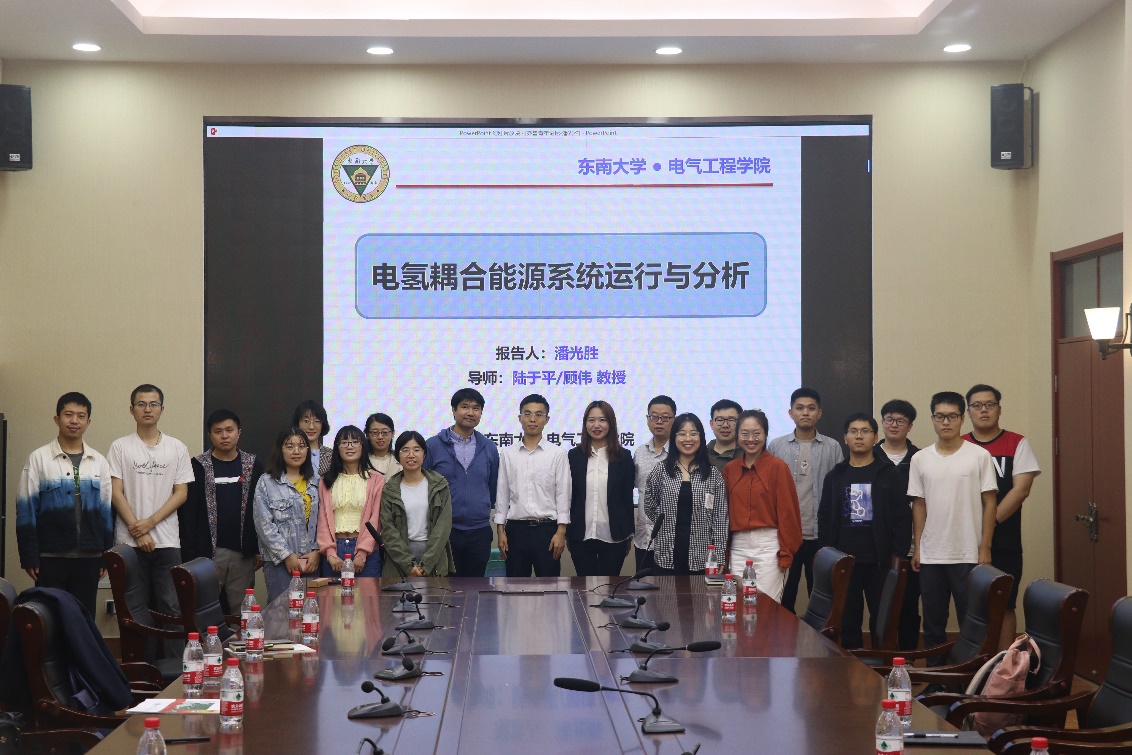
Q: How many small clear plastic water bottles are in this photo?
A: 15